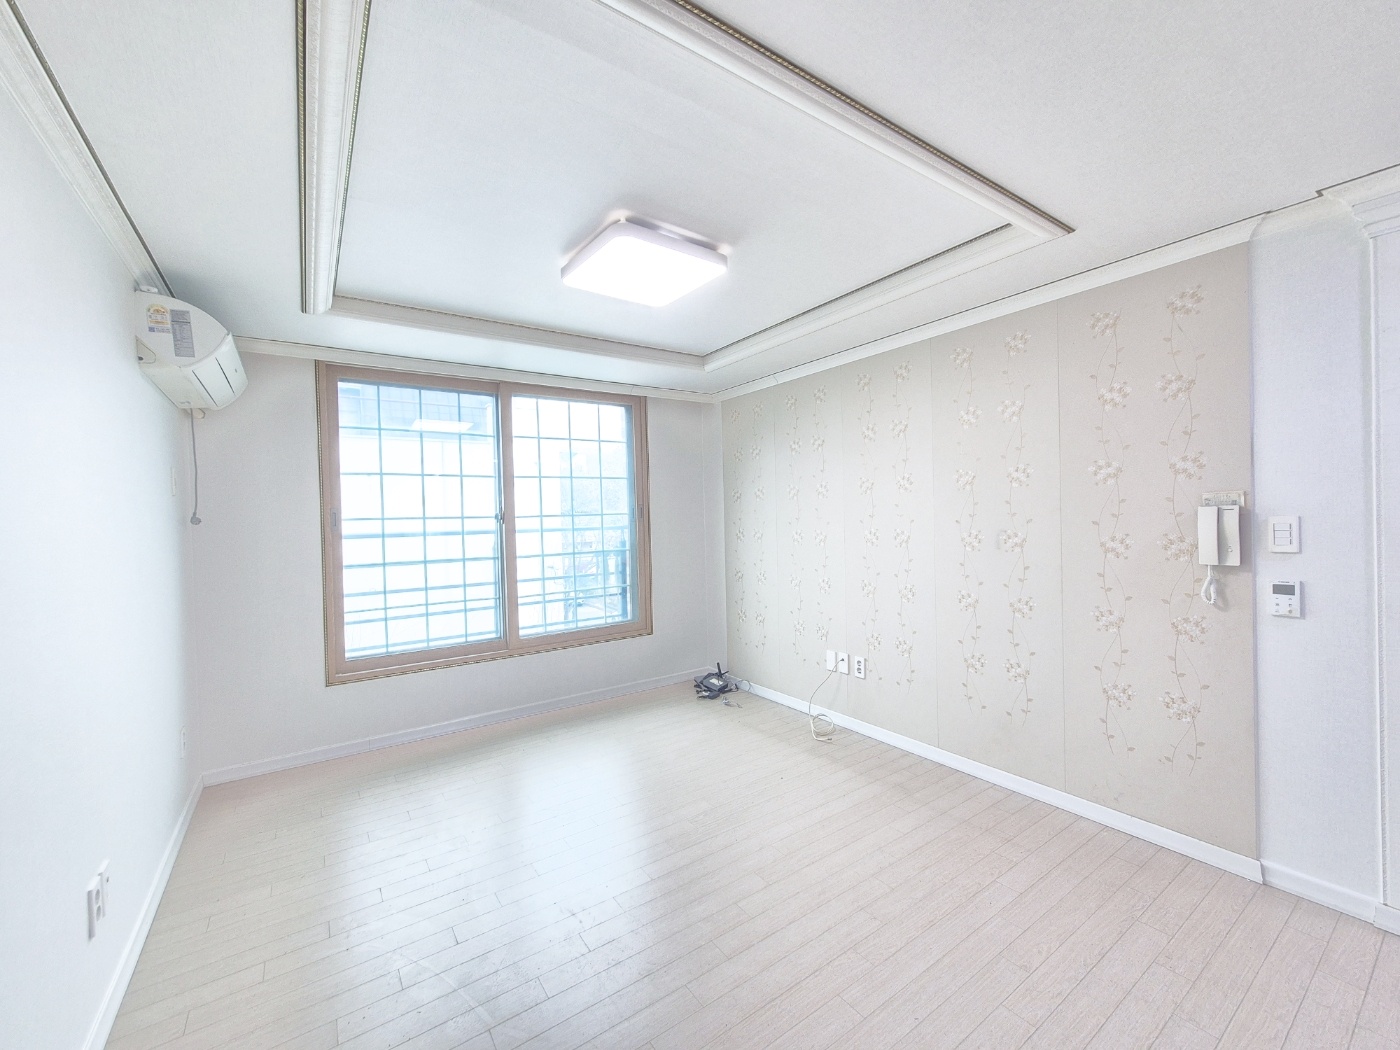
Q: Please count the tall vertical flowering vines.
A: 10